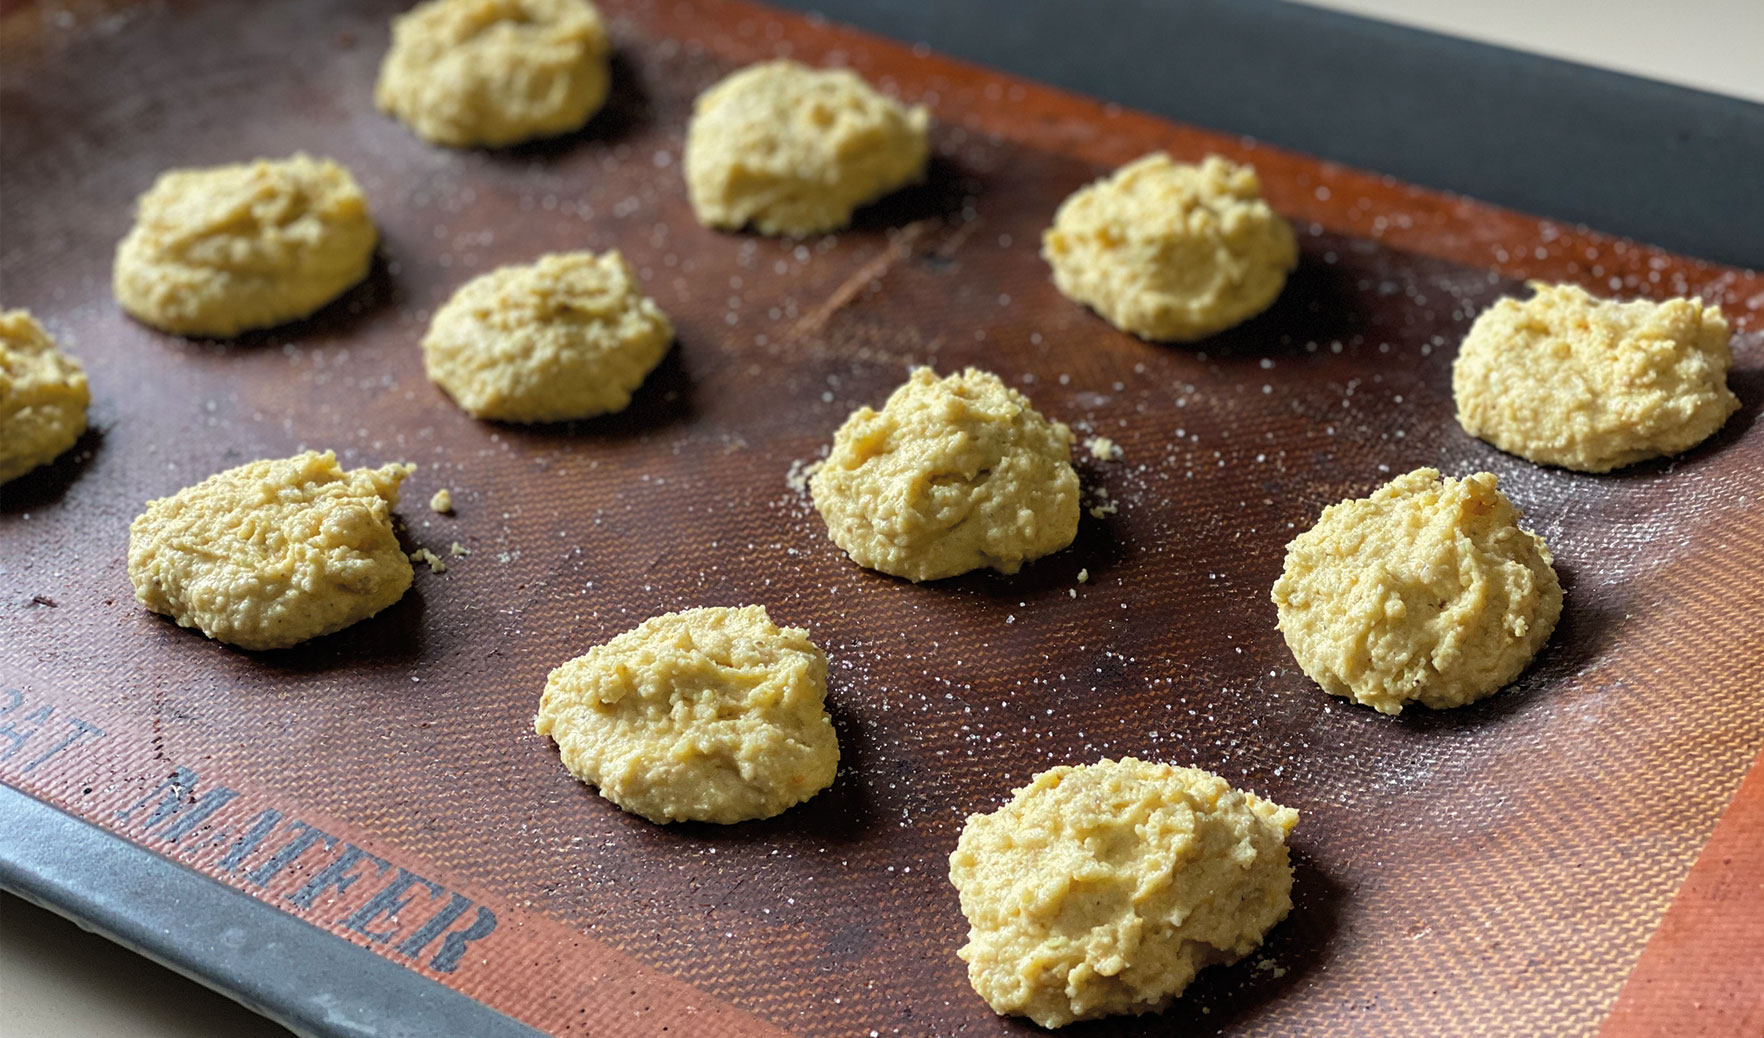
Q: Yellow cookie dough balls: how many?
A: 12